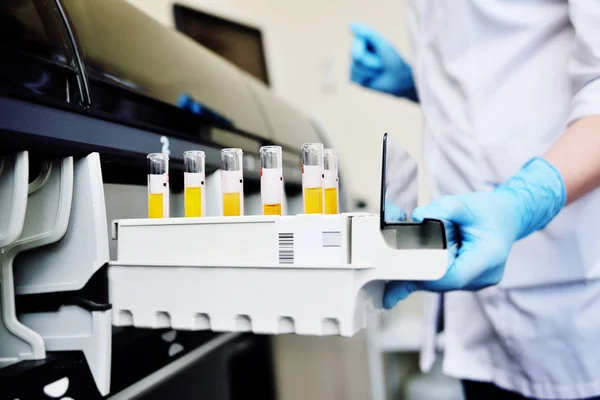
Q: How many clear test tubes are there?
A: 6